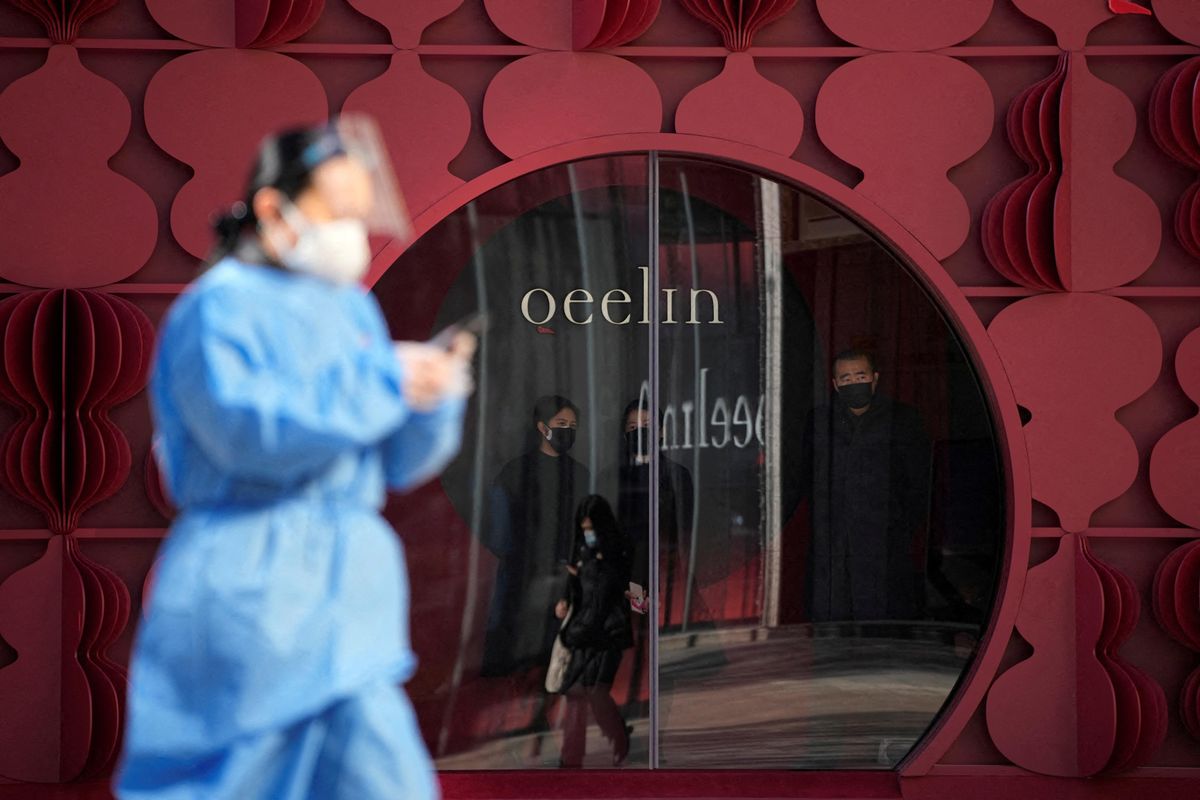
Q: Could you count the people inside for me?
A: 3